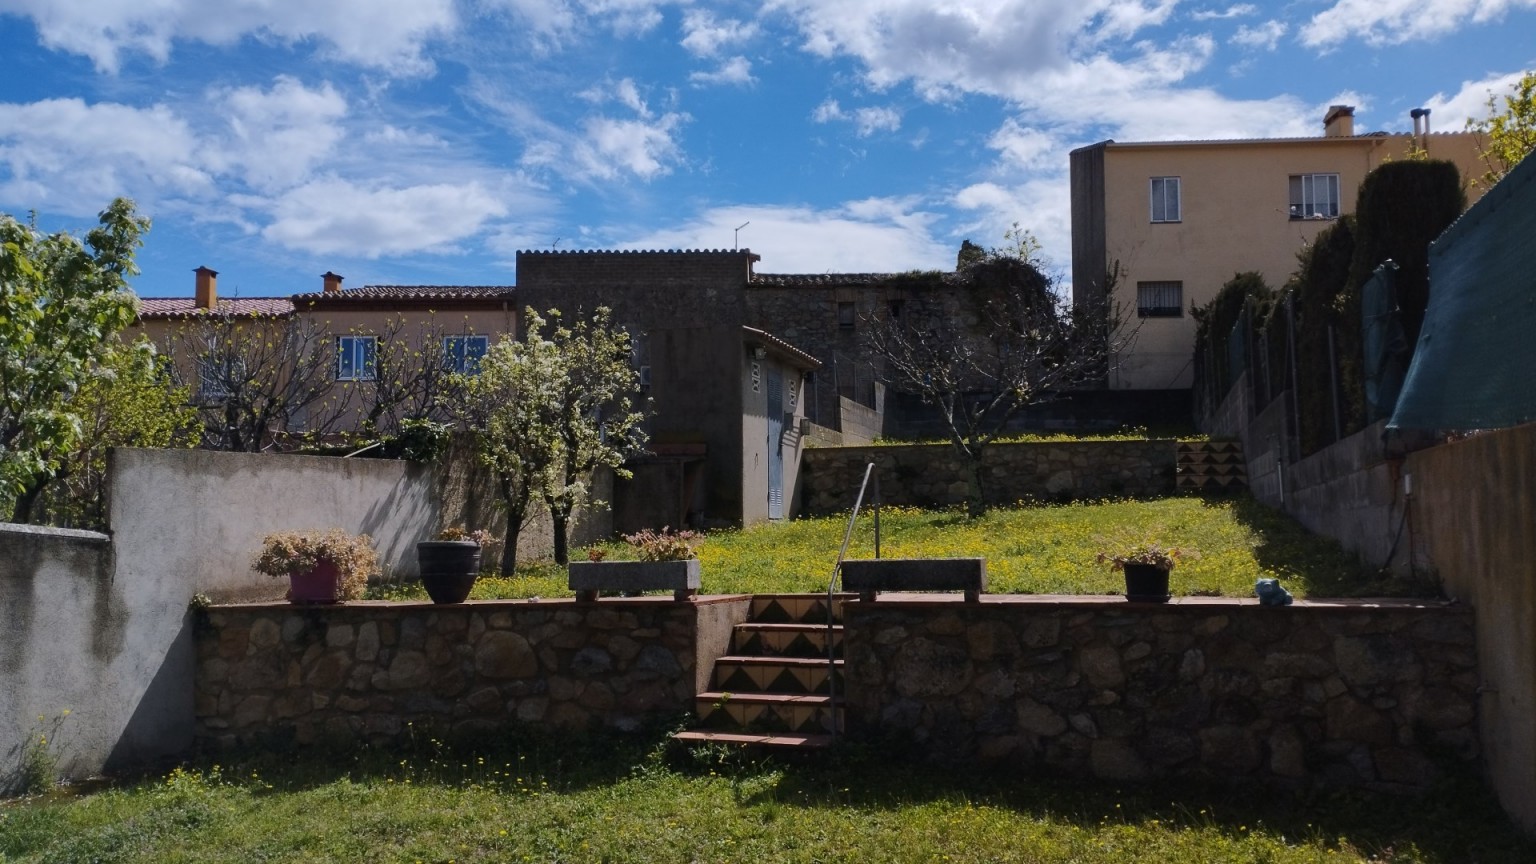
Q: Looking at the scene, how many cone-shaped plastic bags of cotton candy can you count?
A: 0